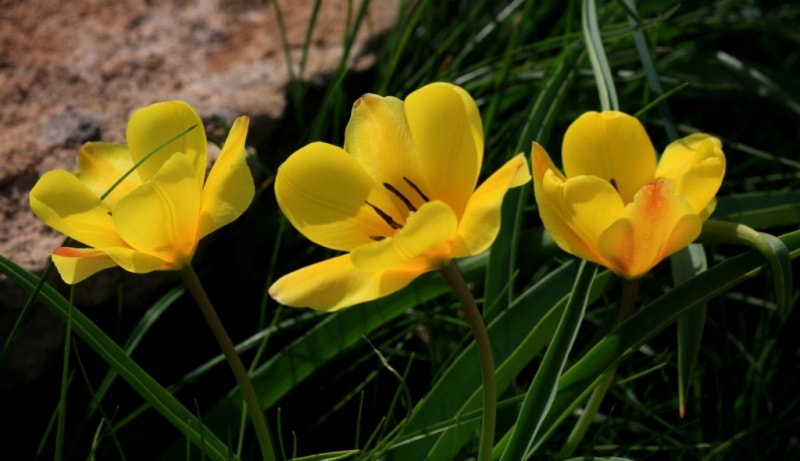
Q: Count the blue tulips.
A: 0